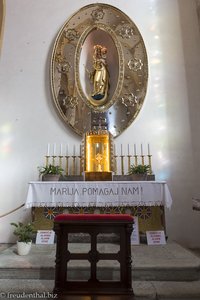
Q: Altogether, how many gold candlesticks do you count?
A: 12